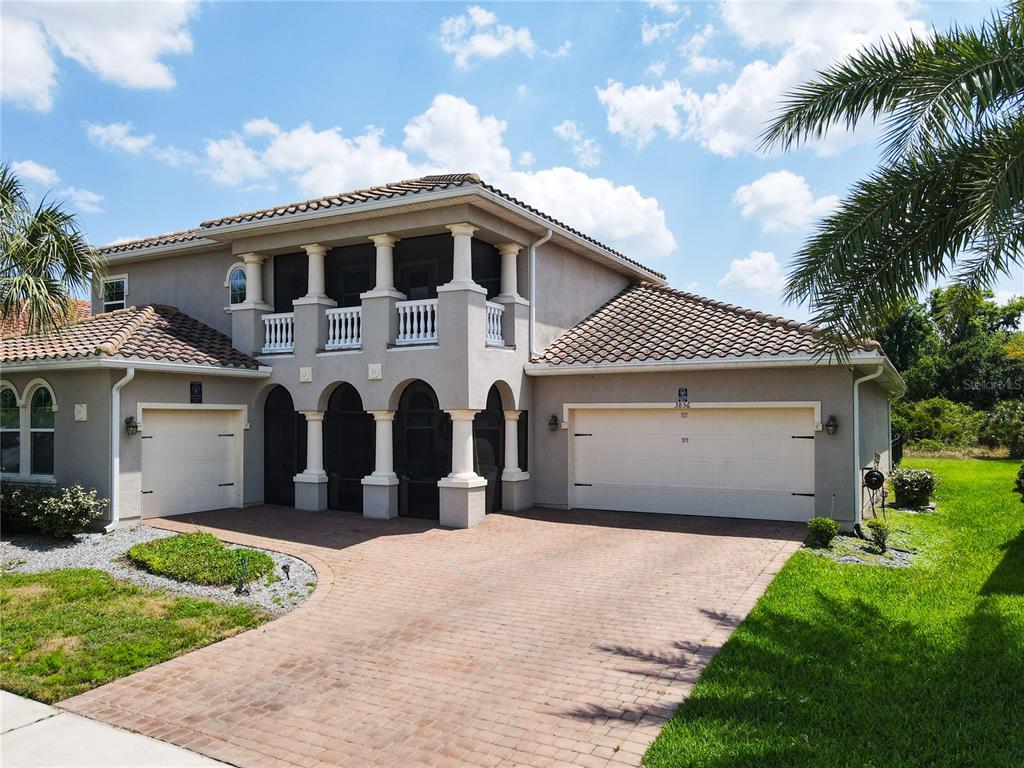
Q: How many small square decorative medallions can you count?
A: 3